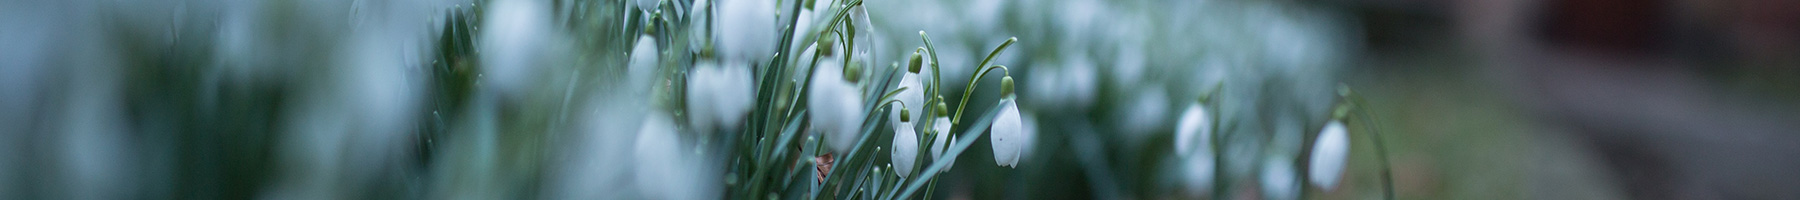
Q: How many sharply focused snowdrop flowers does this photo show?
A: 4